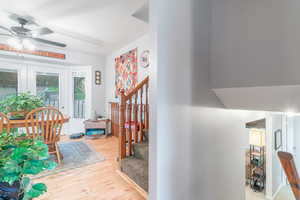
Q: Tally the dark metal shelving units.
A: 1